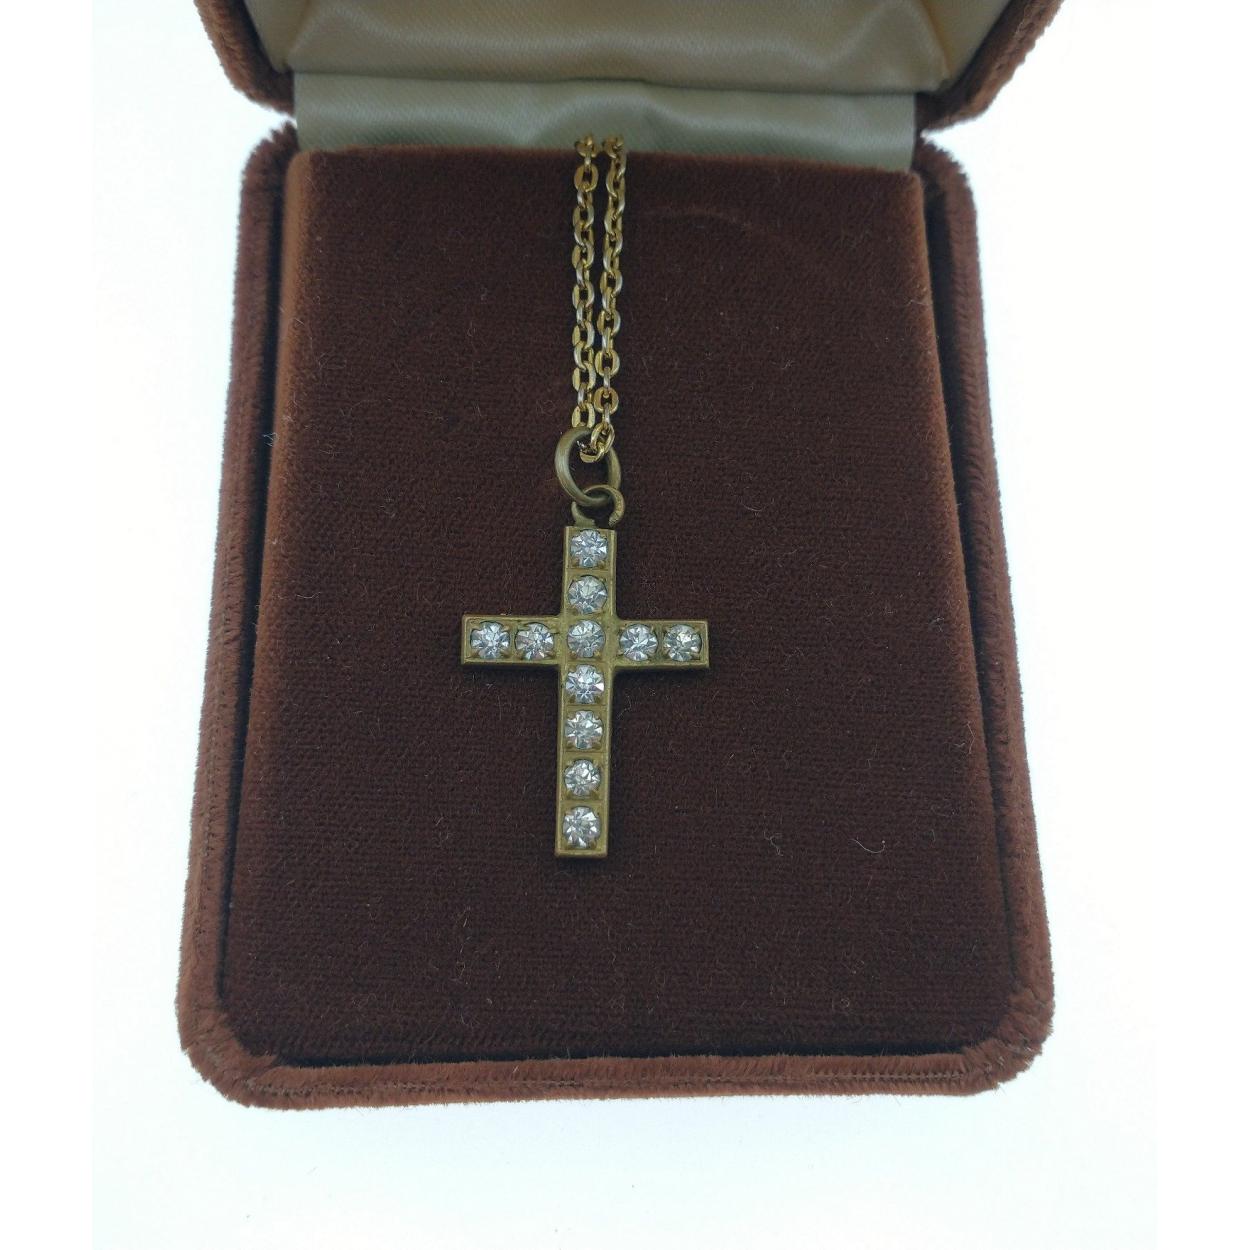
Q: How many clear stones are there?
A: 11